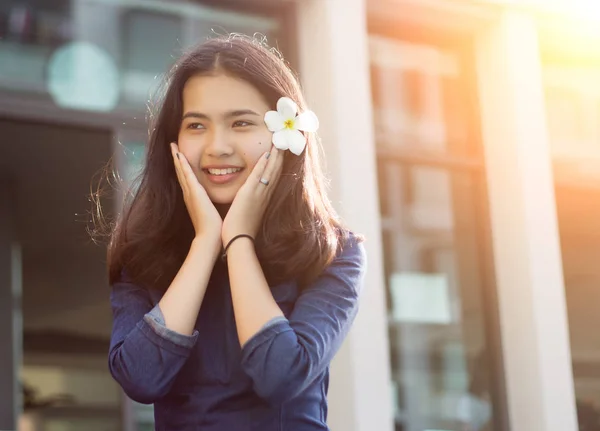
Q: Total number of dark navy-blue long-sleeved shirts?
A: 1